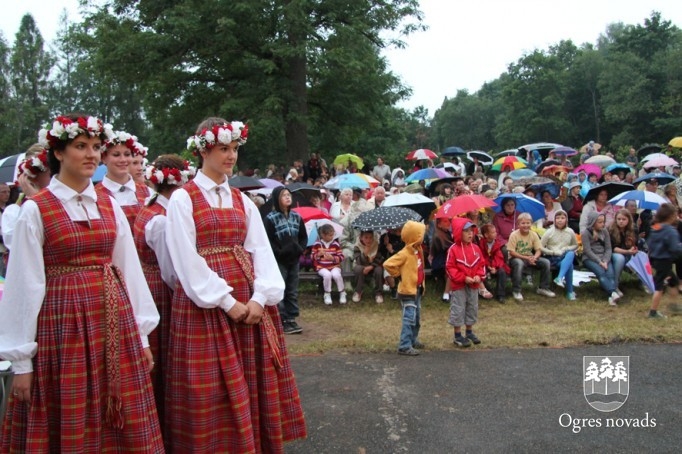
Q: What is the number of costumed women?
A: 6